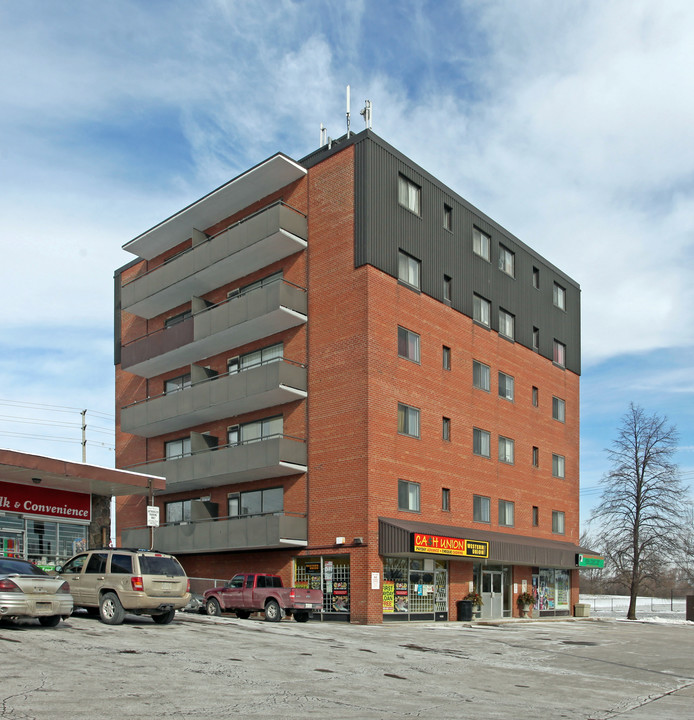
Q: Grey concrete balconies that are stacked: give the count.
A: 5